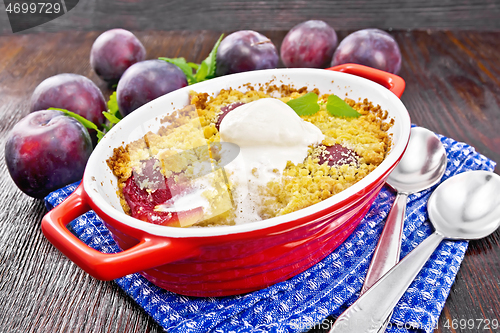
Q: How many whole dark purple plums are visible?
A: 7